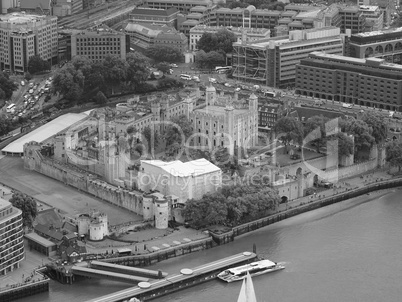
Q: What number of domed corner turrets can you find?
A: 4